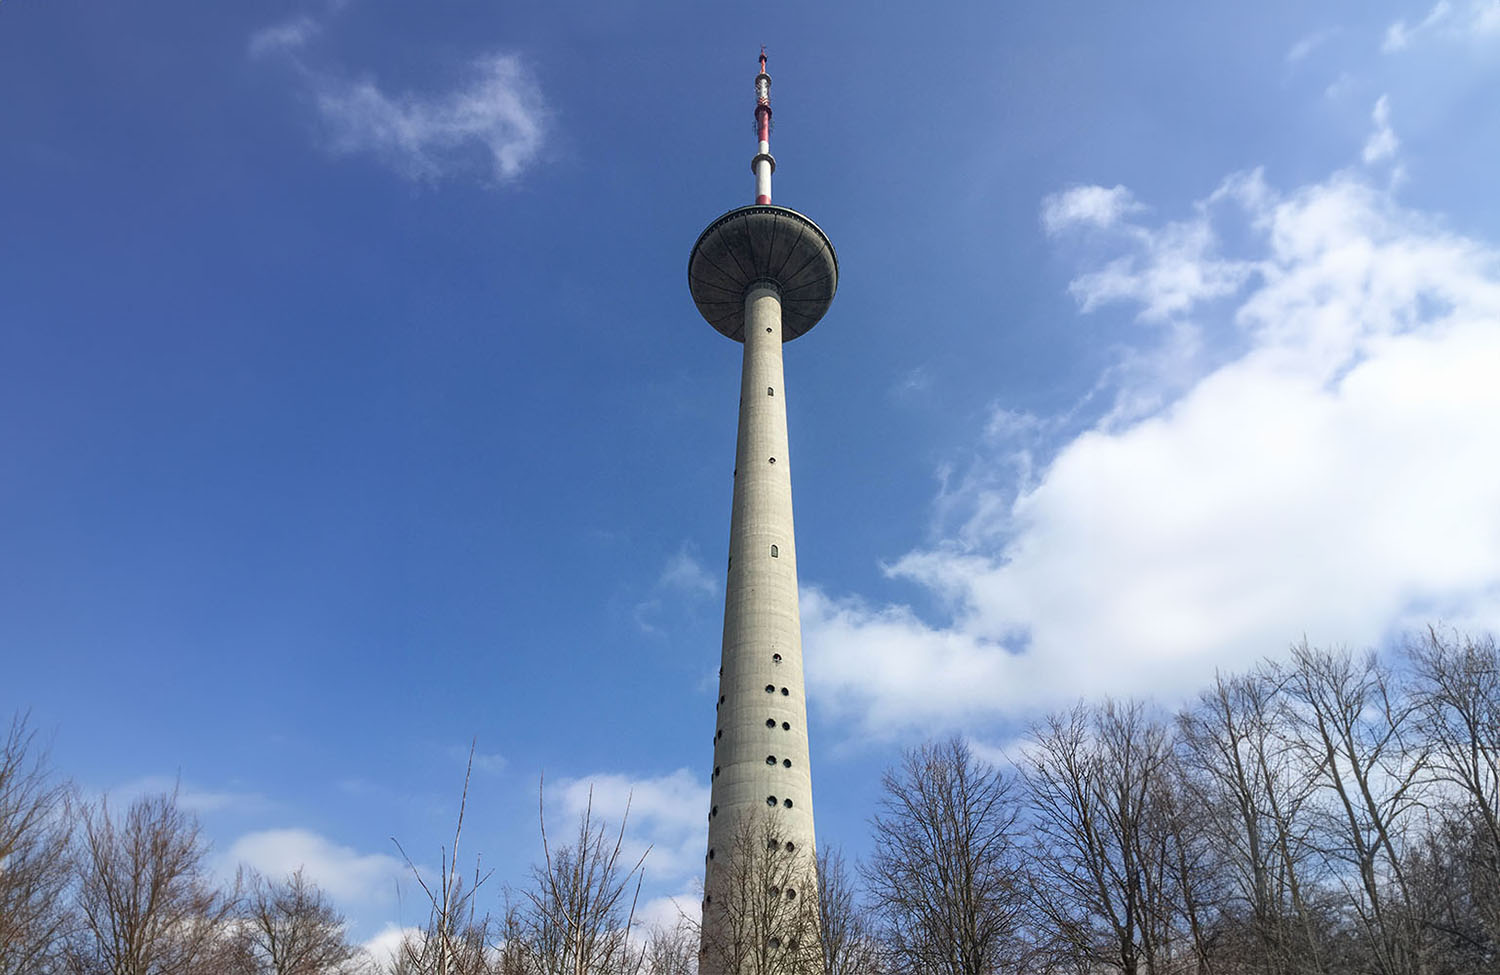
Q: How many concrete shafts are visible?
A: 1